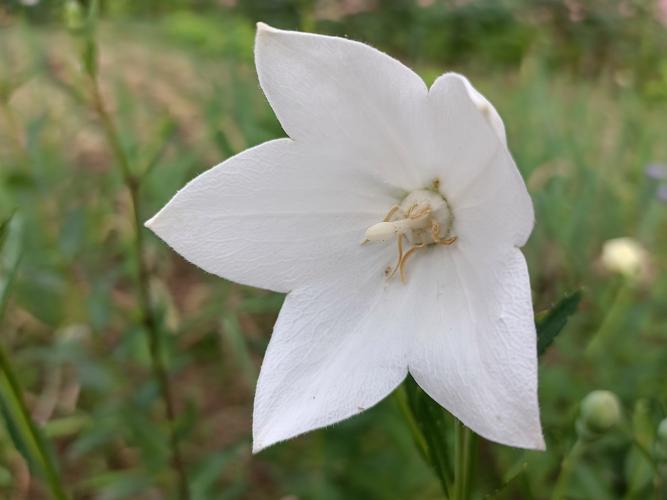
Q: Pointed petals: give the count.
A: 5